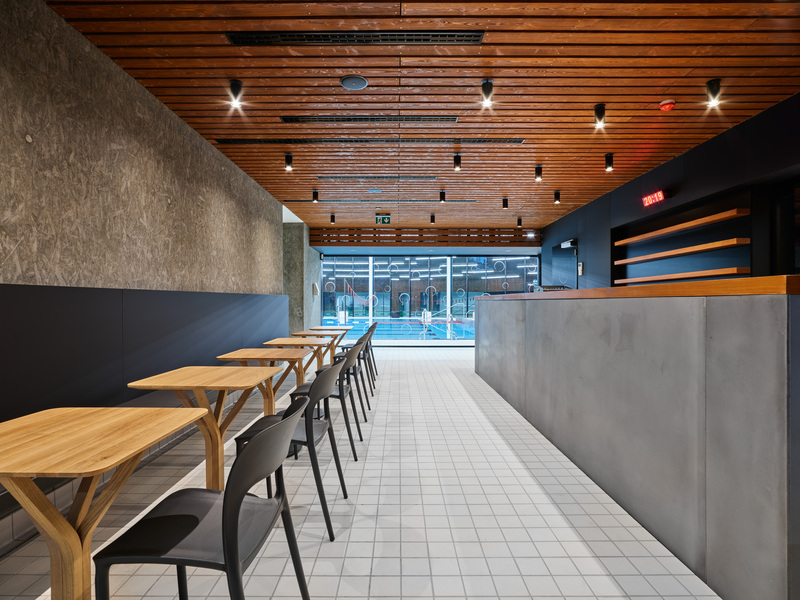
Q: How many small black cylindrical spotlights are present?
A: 15